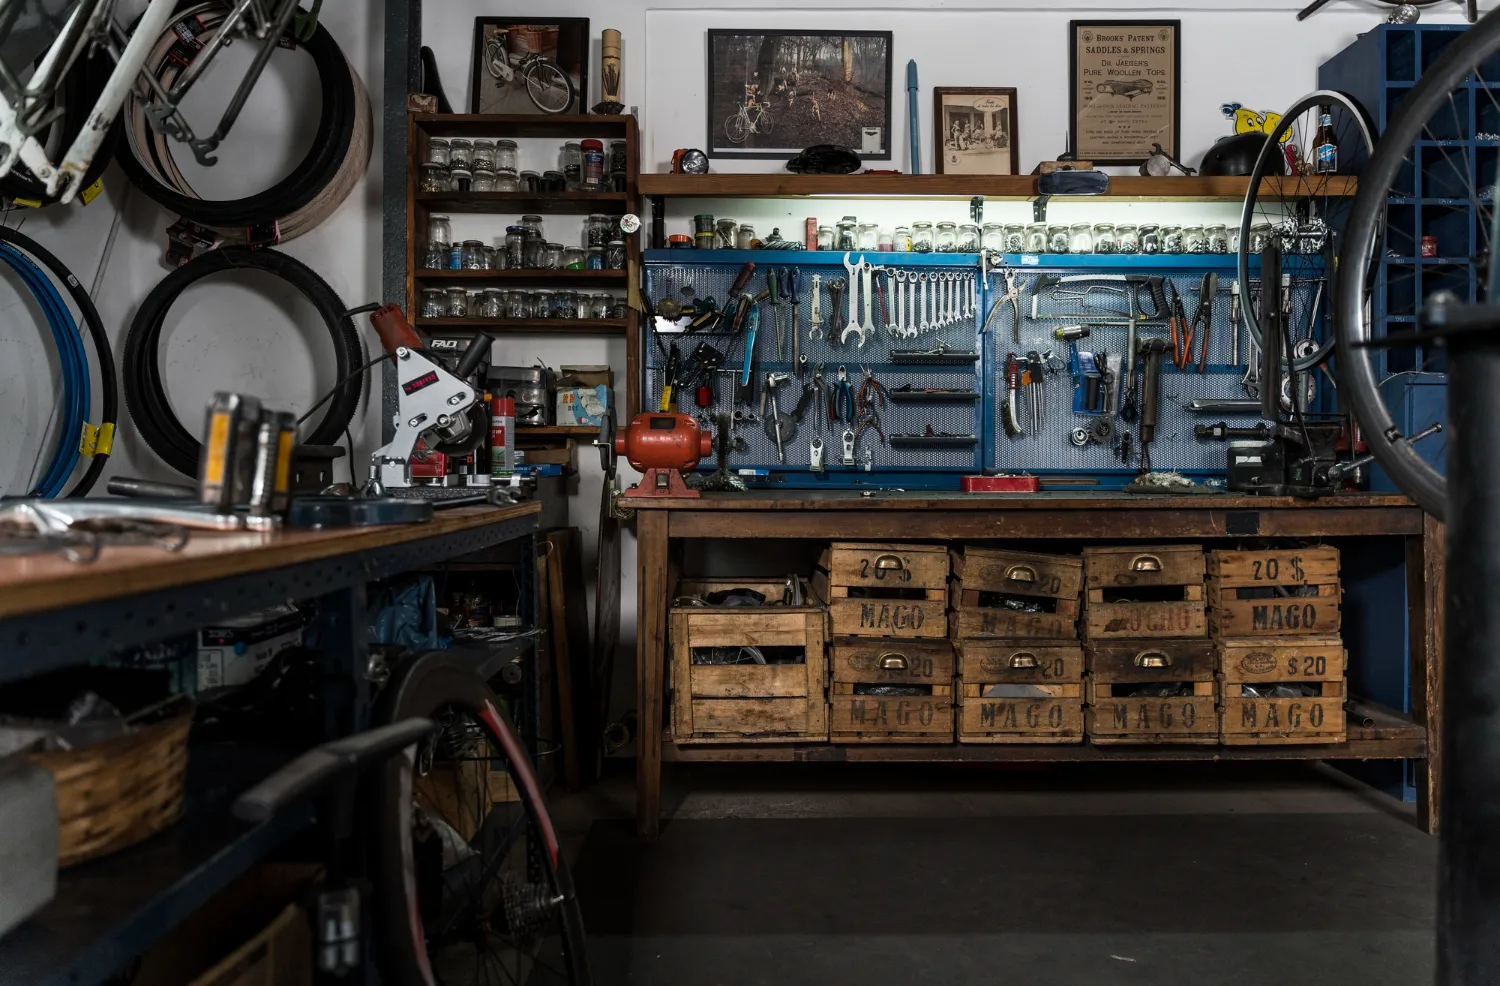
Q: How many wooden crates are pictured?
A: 9